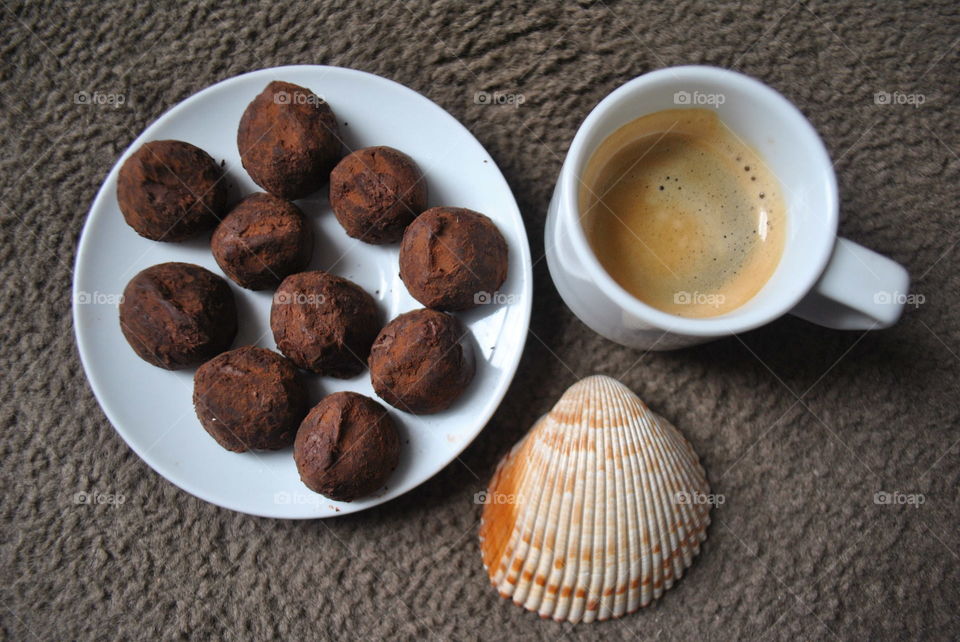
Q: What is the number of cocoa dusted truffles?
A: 10